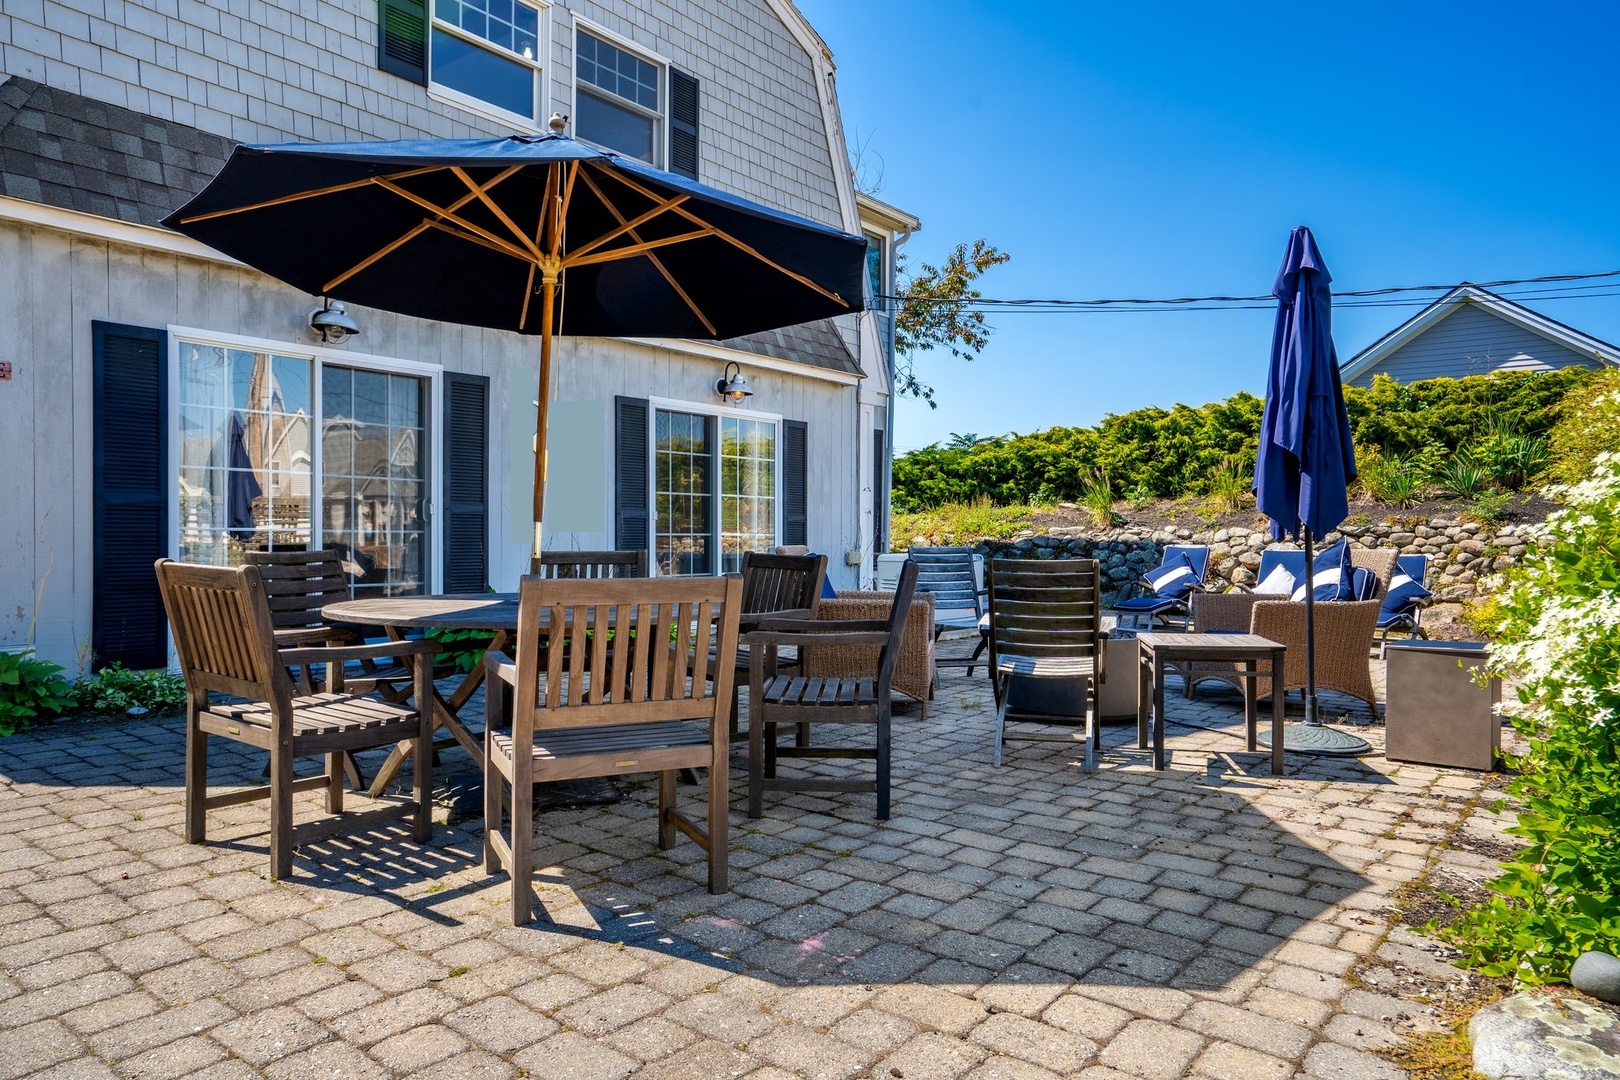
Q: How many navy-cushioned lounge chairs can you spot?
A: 3